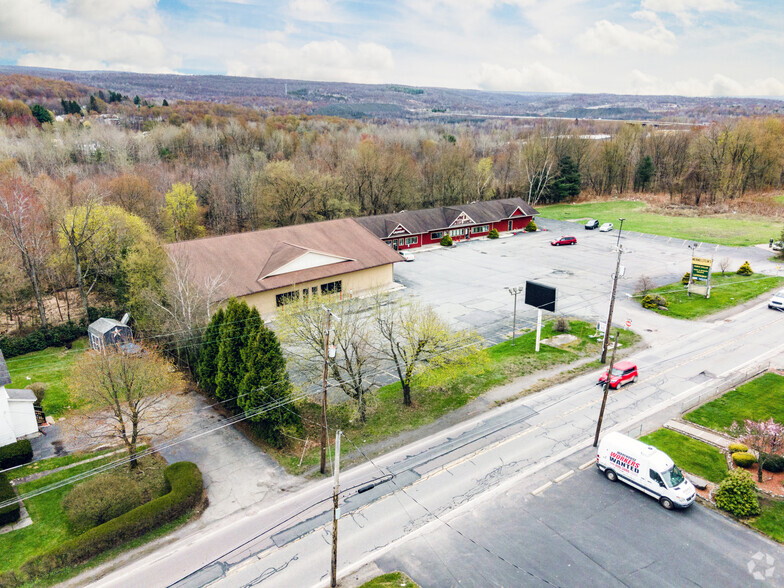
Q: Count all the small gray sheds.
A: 1